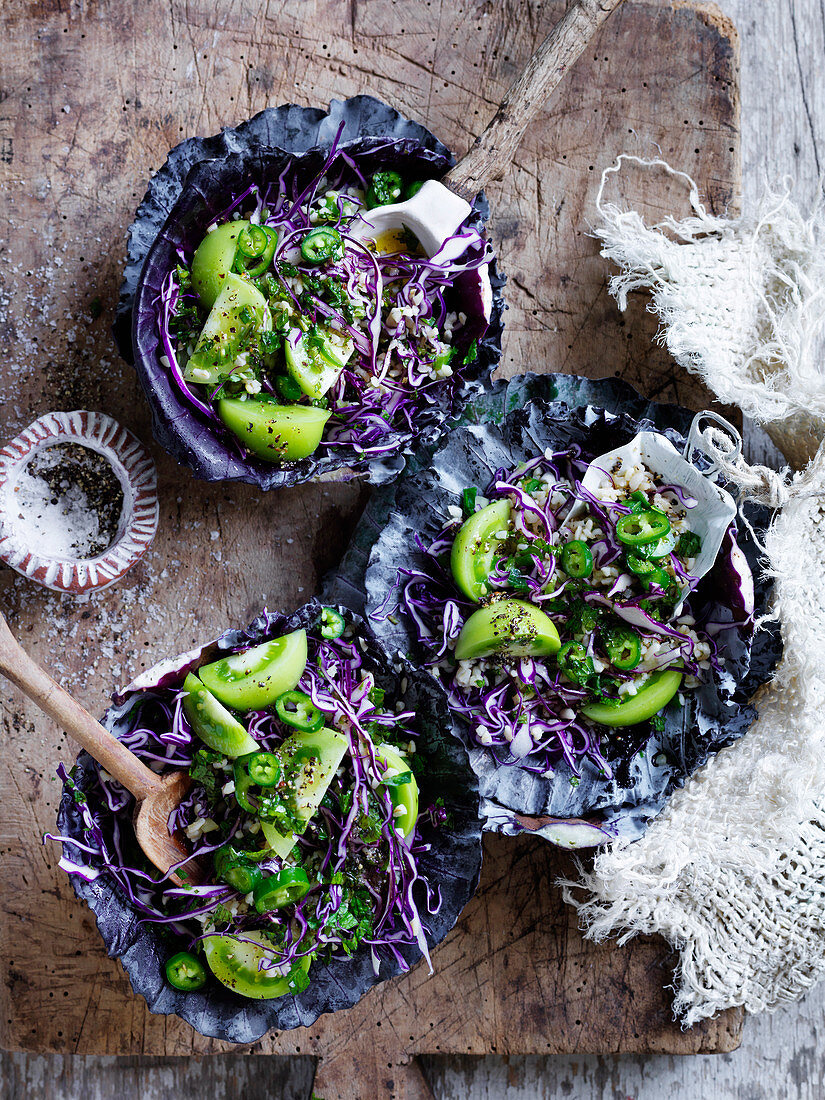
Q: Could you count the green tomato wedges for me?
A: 12